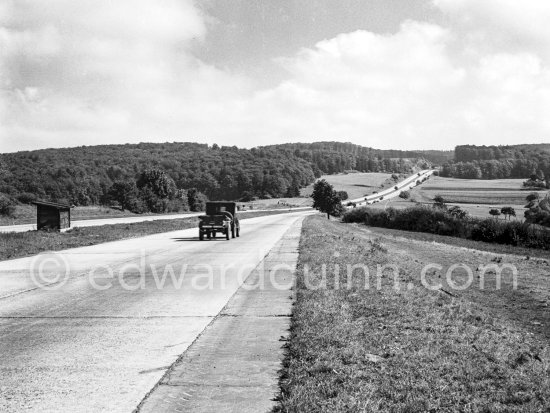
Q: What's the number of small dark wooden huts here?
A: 1